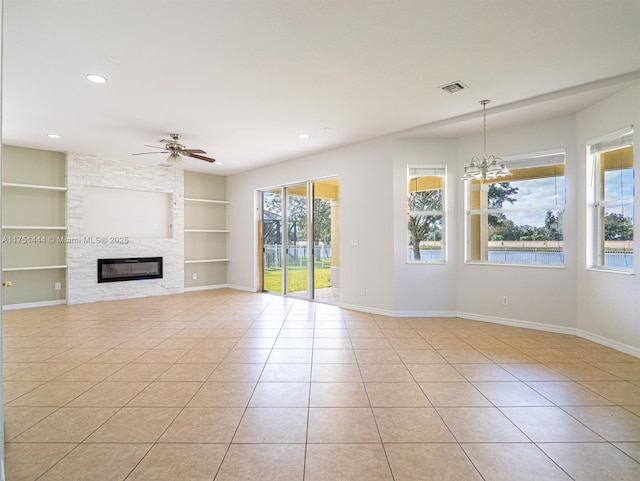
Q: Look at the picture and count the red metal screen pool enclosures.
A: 0